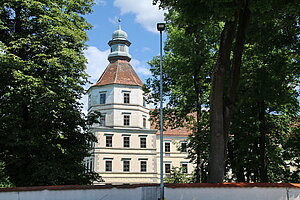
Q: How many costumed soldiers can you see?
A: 0